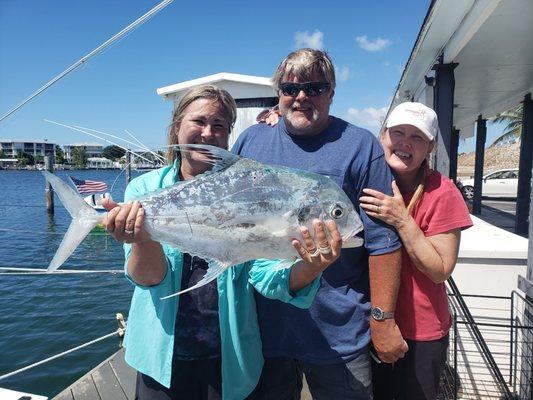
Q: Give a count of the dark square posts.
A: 4